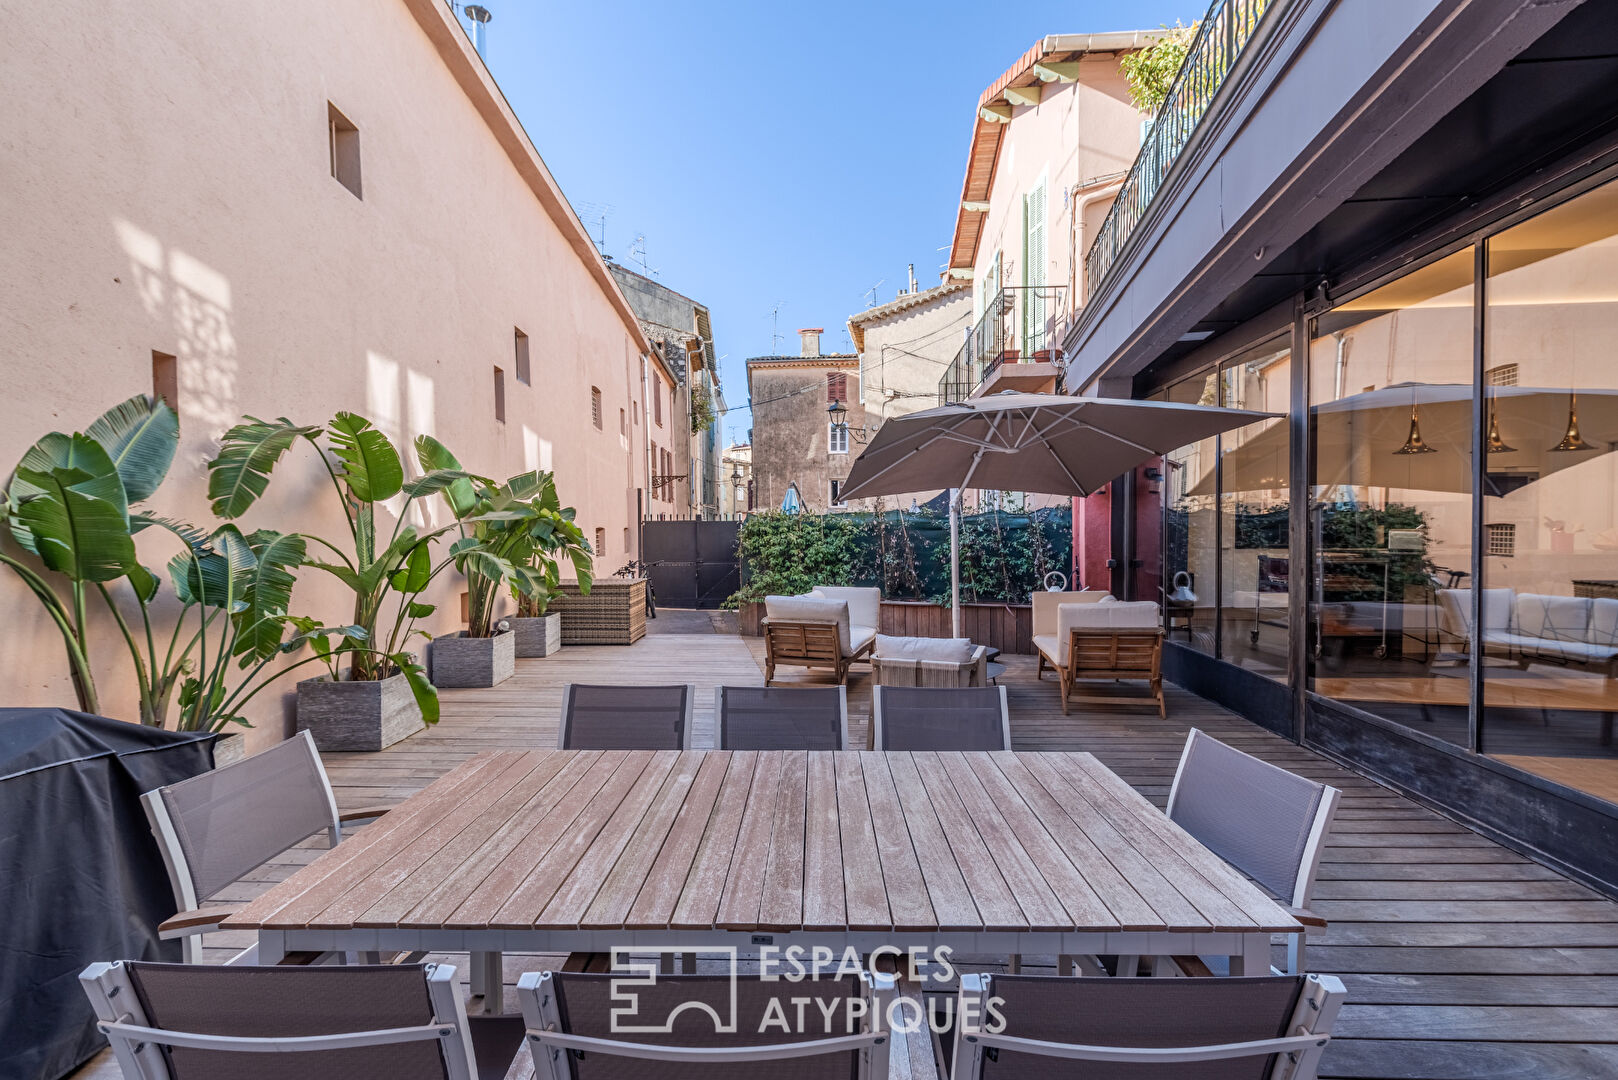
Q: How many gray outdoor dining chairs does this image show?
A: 8